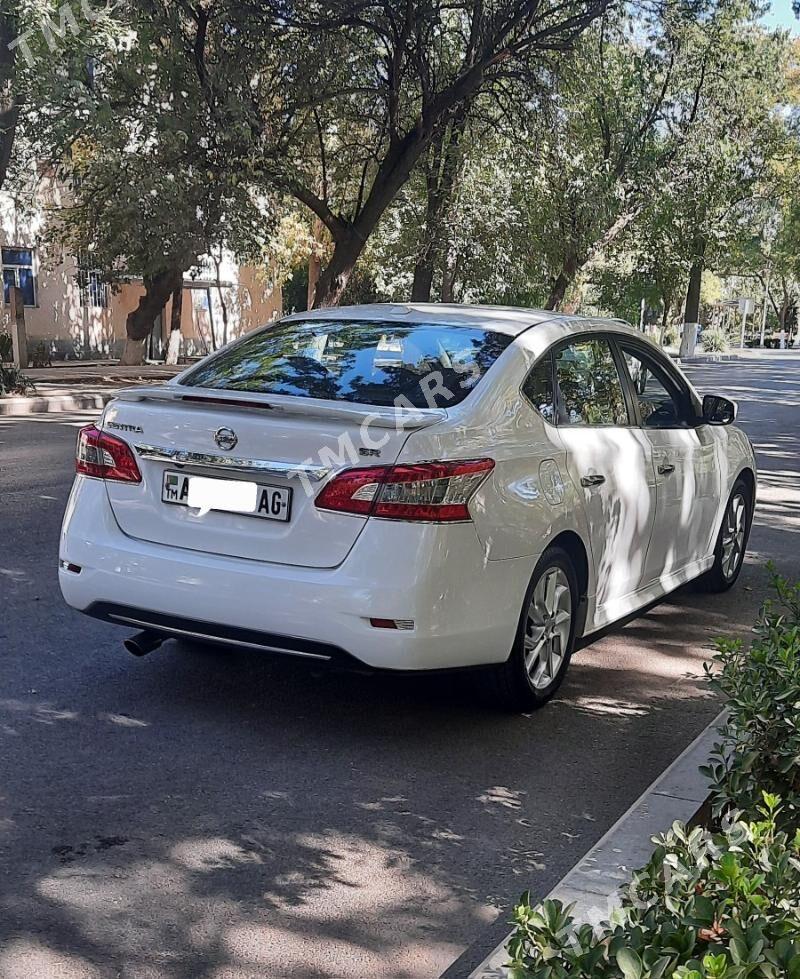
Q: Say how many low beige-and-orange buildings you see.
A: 1